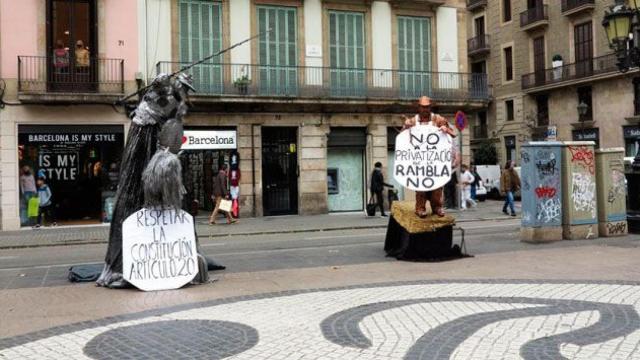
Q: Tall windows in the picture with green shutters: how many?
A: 4